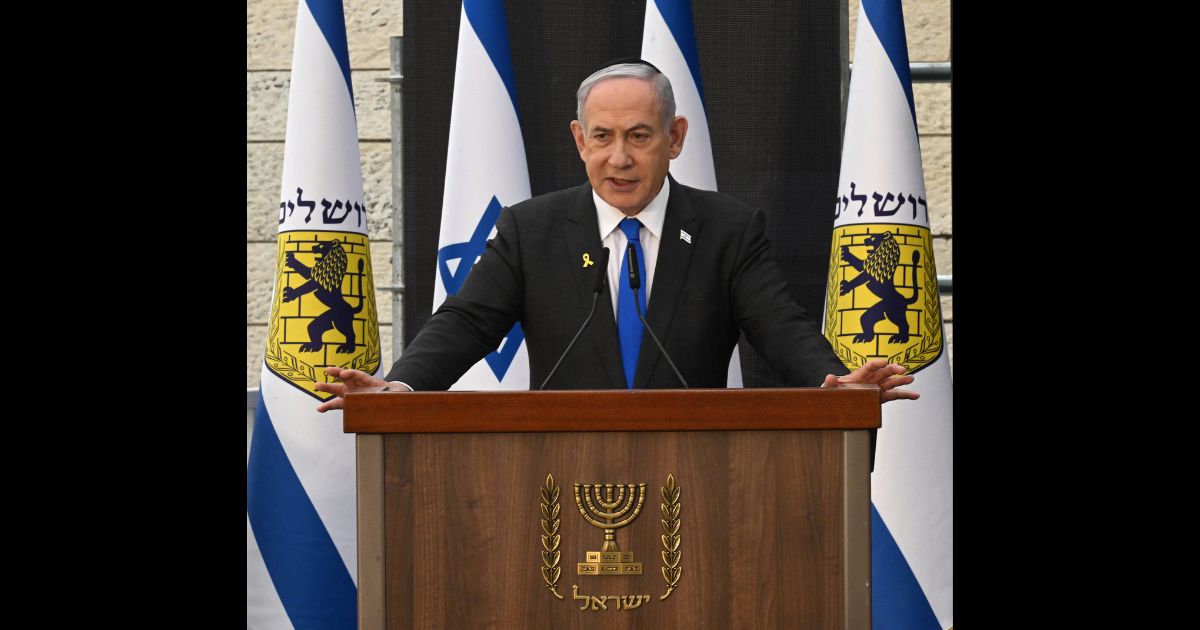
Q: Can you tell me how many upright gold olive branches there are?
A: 2